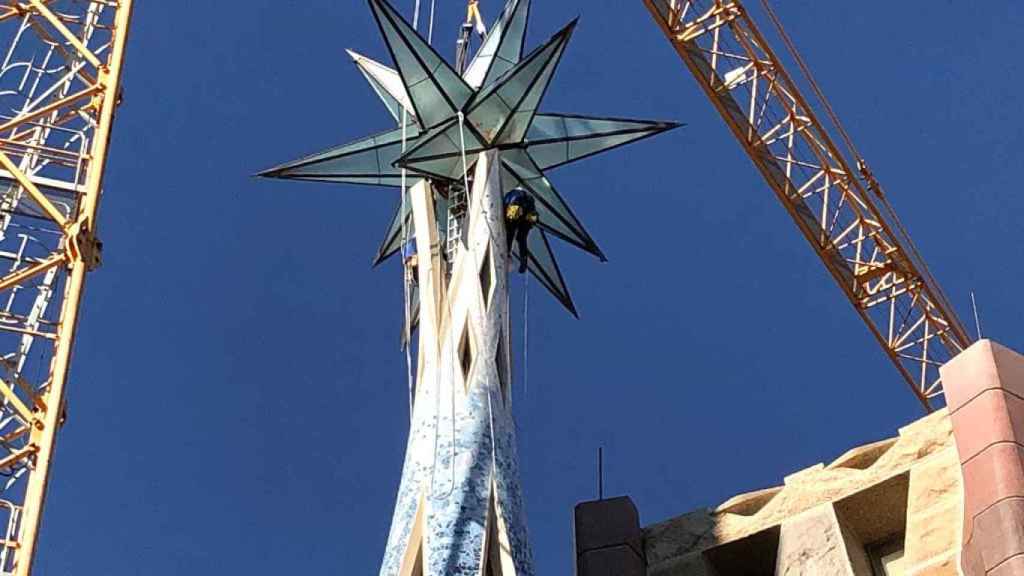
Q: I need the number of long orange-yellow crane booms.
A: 2